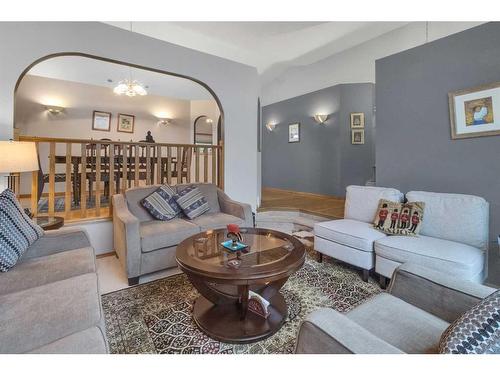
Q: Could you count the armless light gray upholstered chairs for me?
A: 2